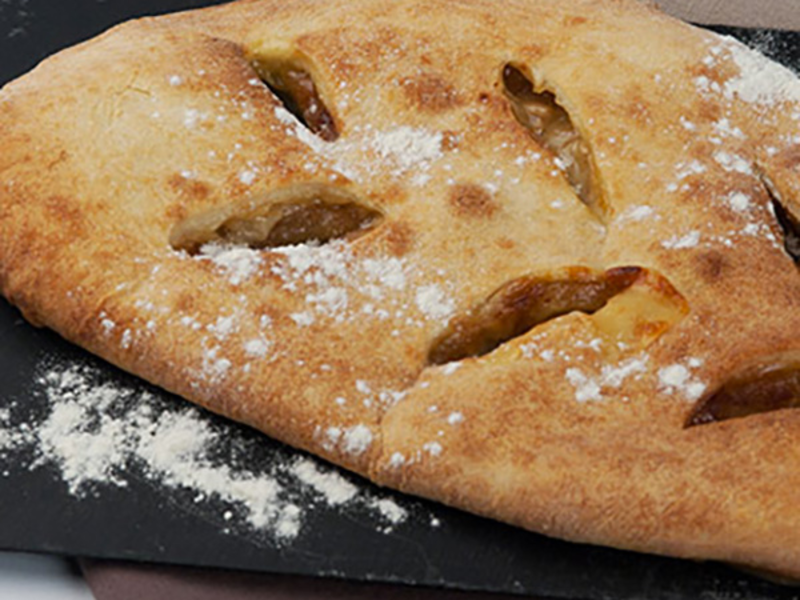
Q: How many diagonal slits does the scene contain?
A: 6